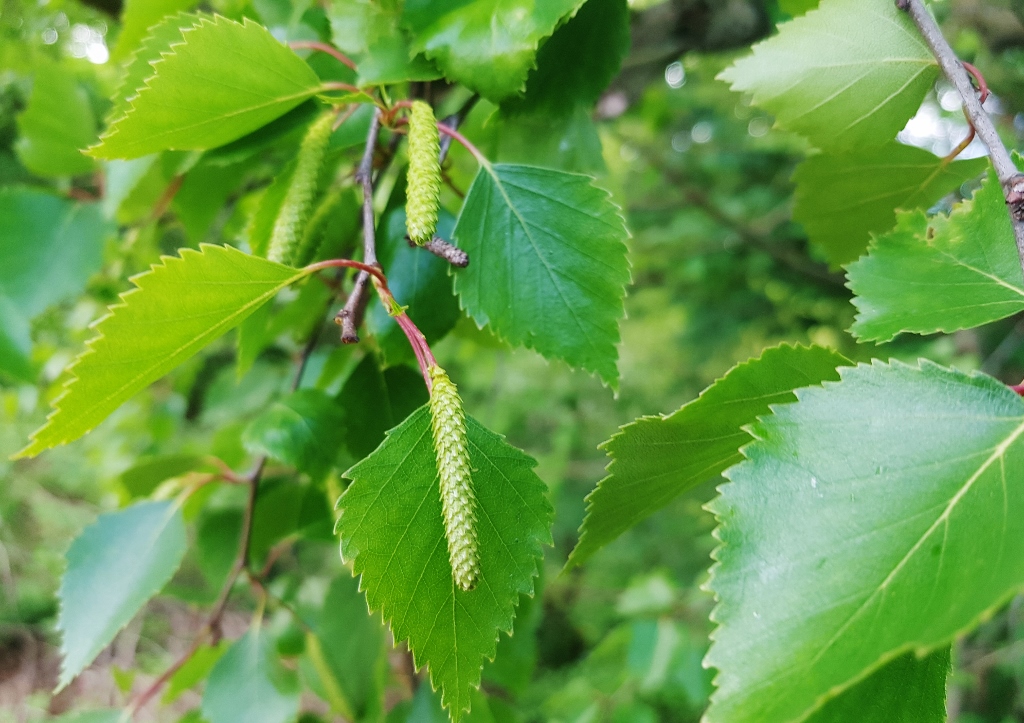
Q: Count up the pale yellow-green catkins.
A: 3